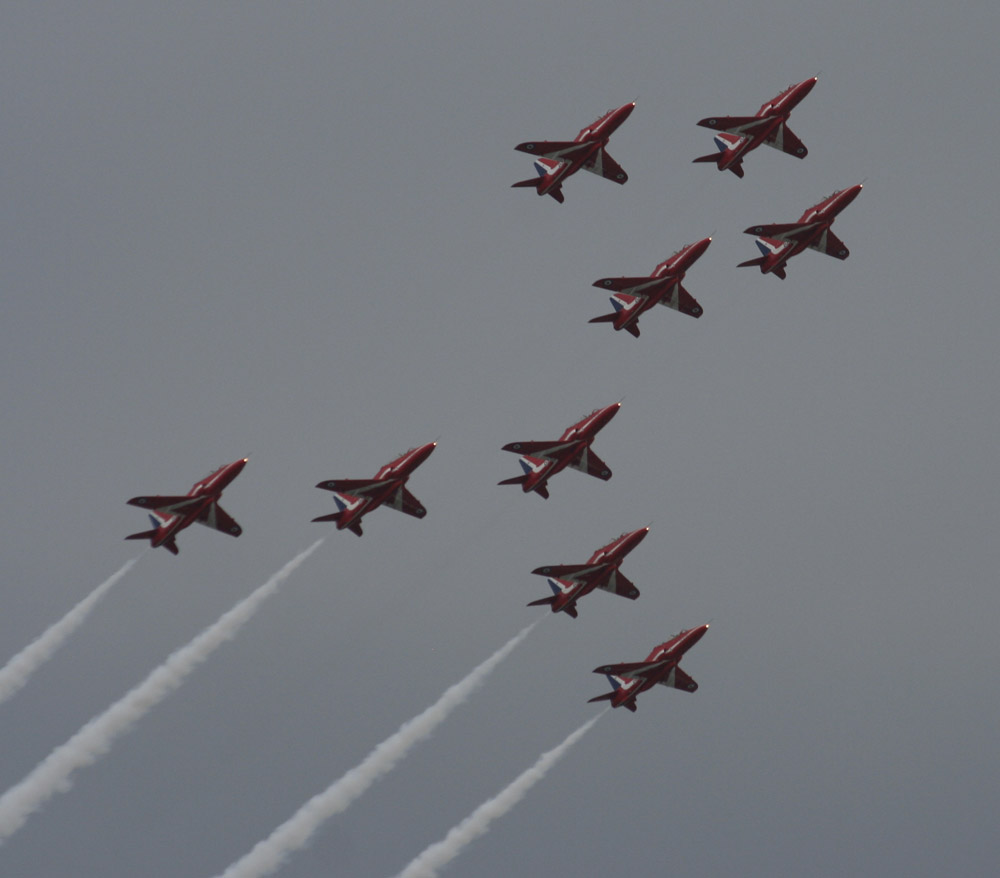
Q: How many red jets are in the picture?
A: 9